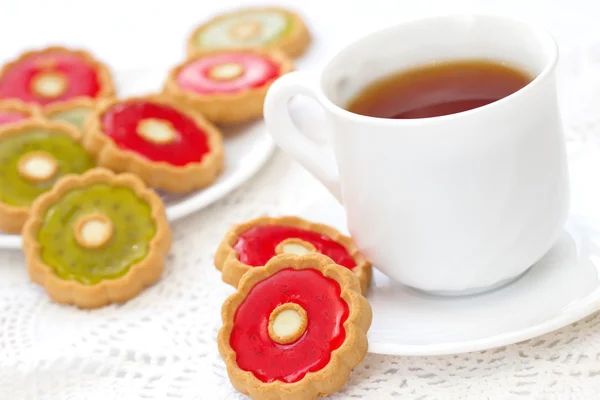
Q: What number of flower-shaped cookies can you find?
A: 10